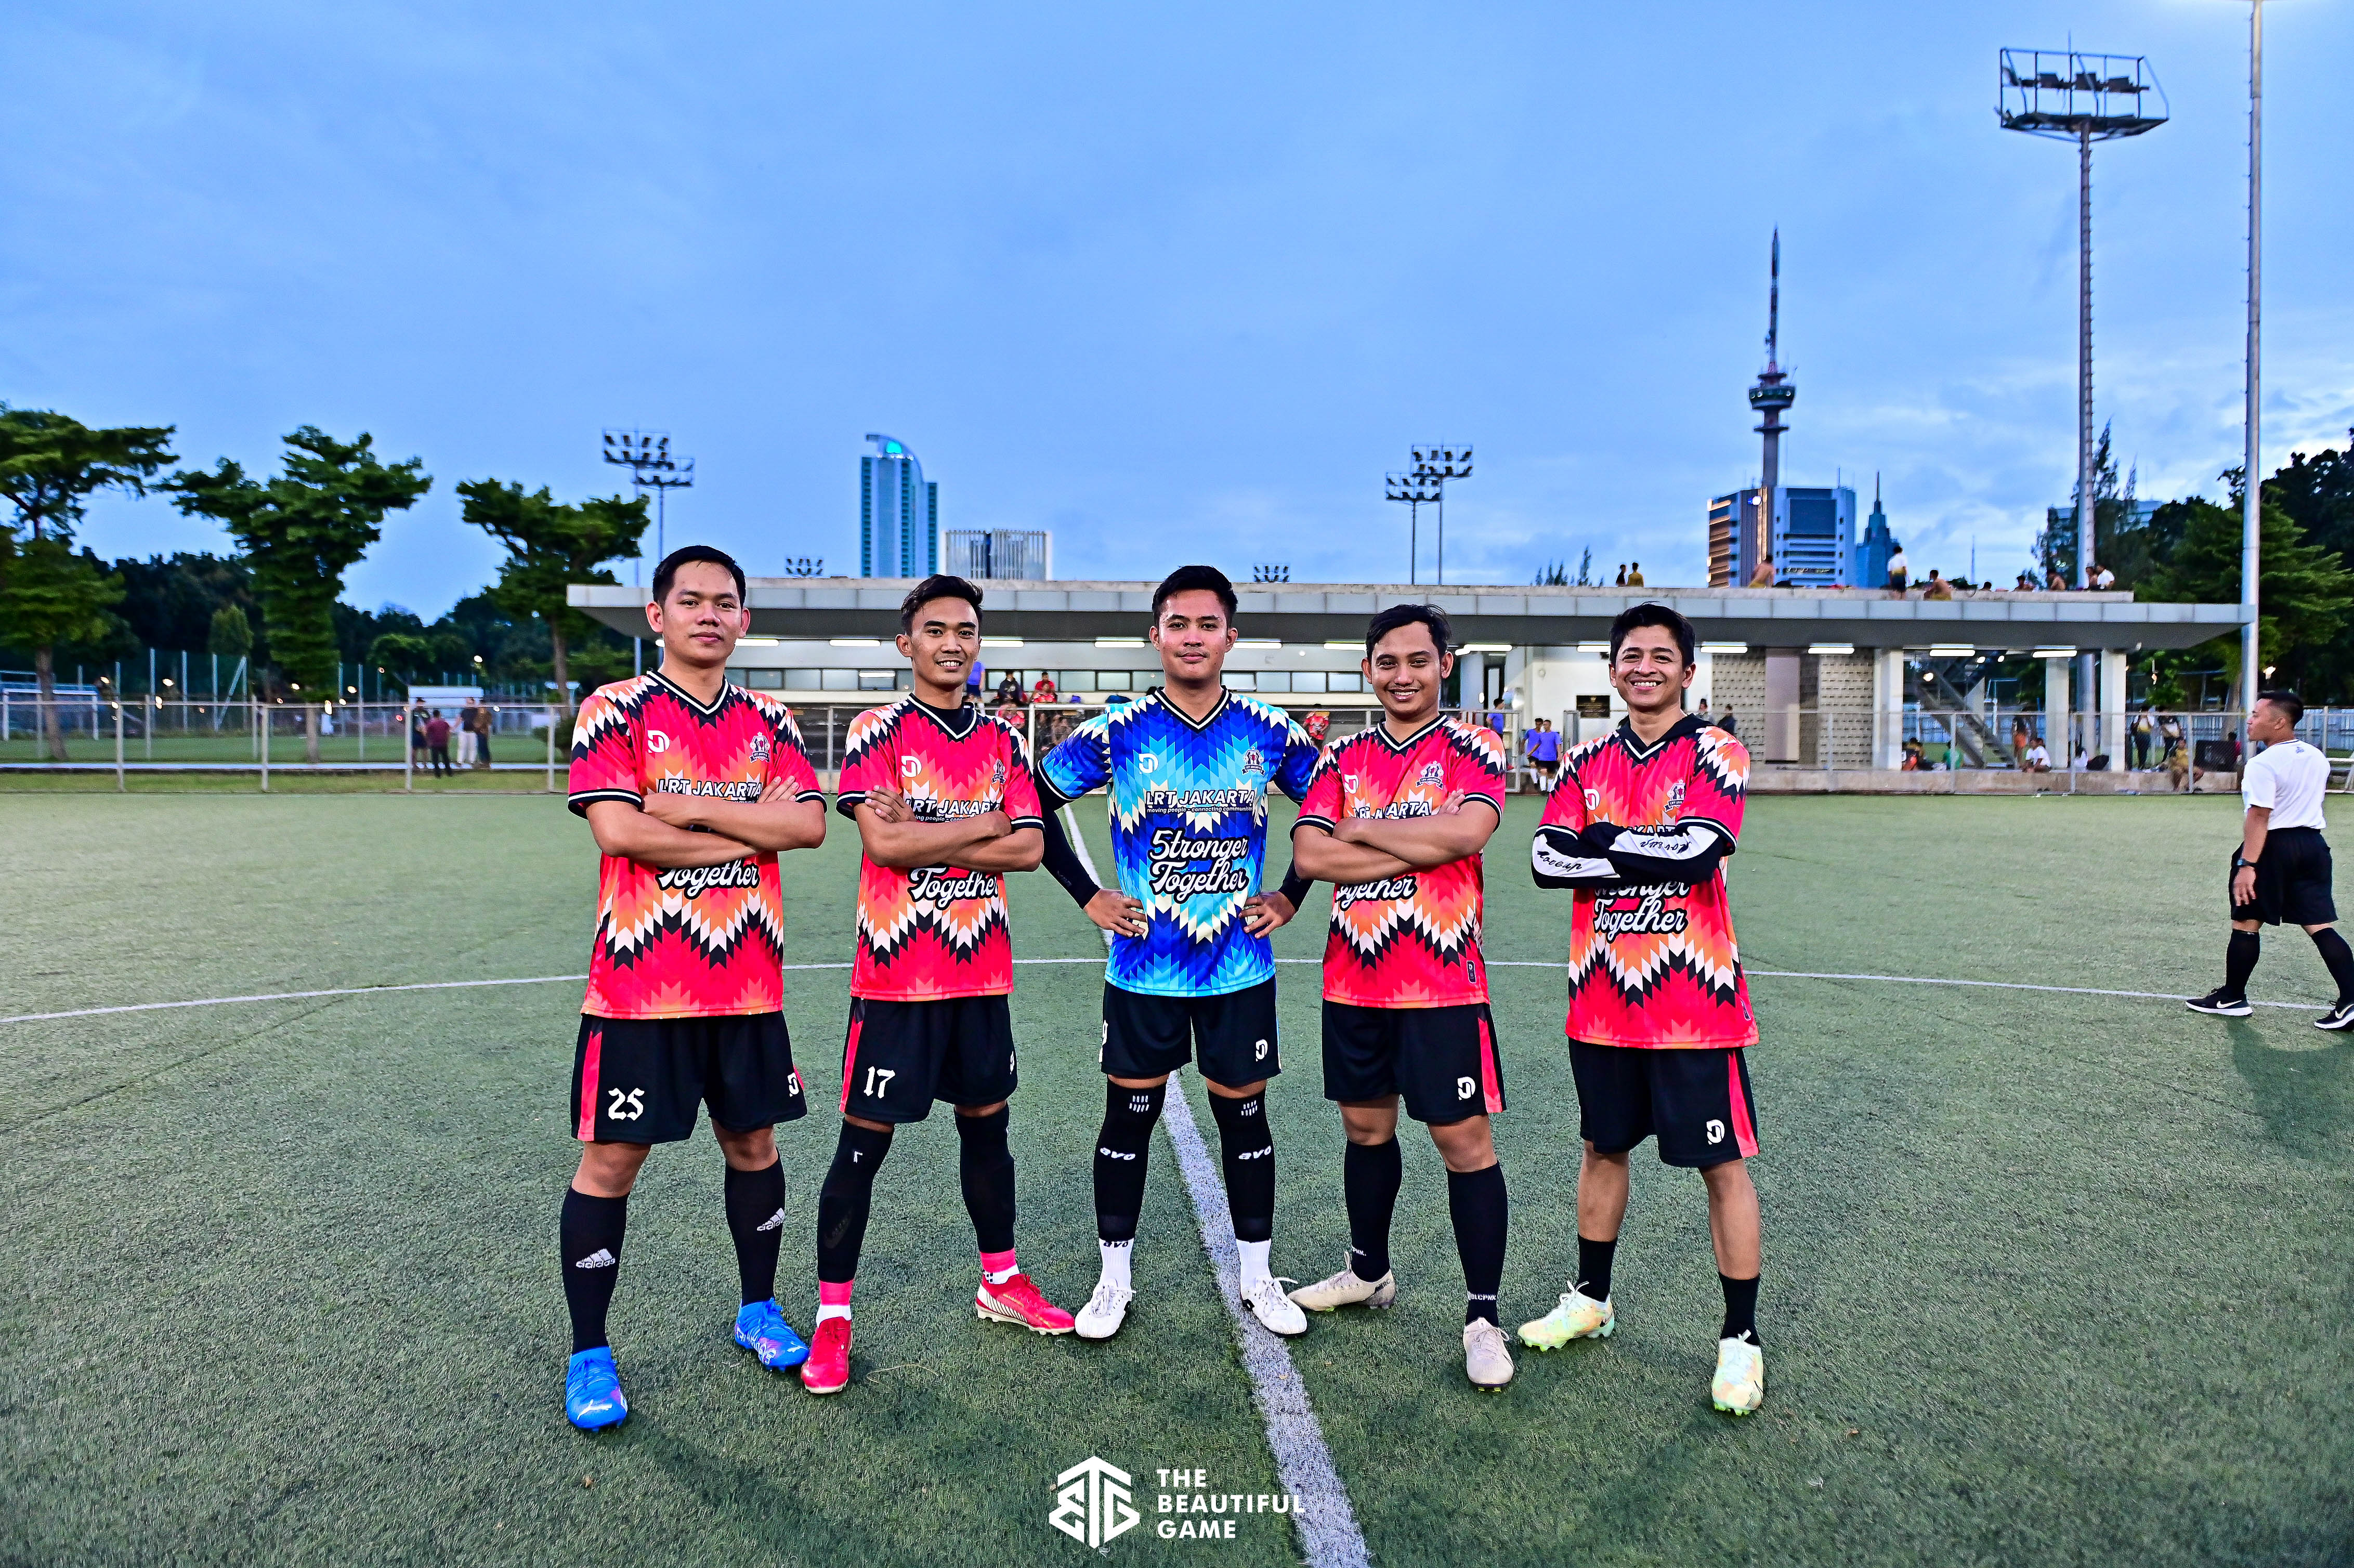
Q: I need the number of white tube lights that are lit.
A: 13